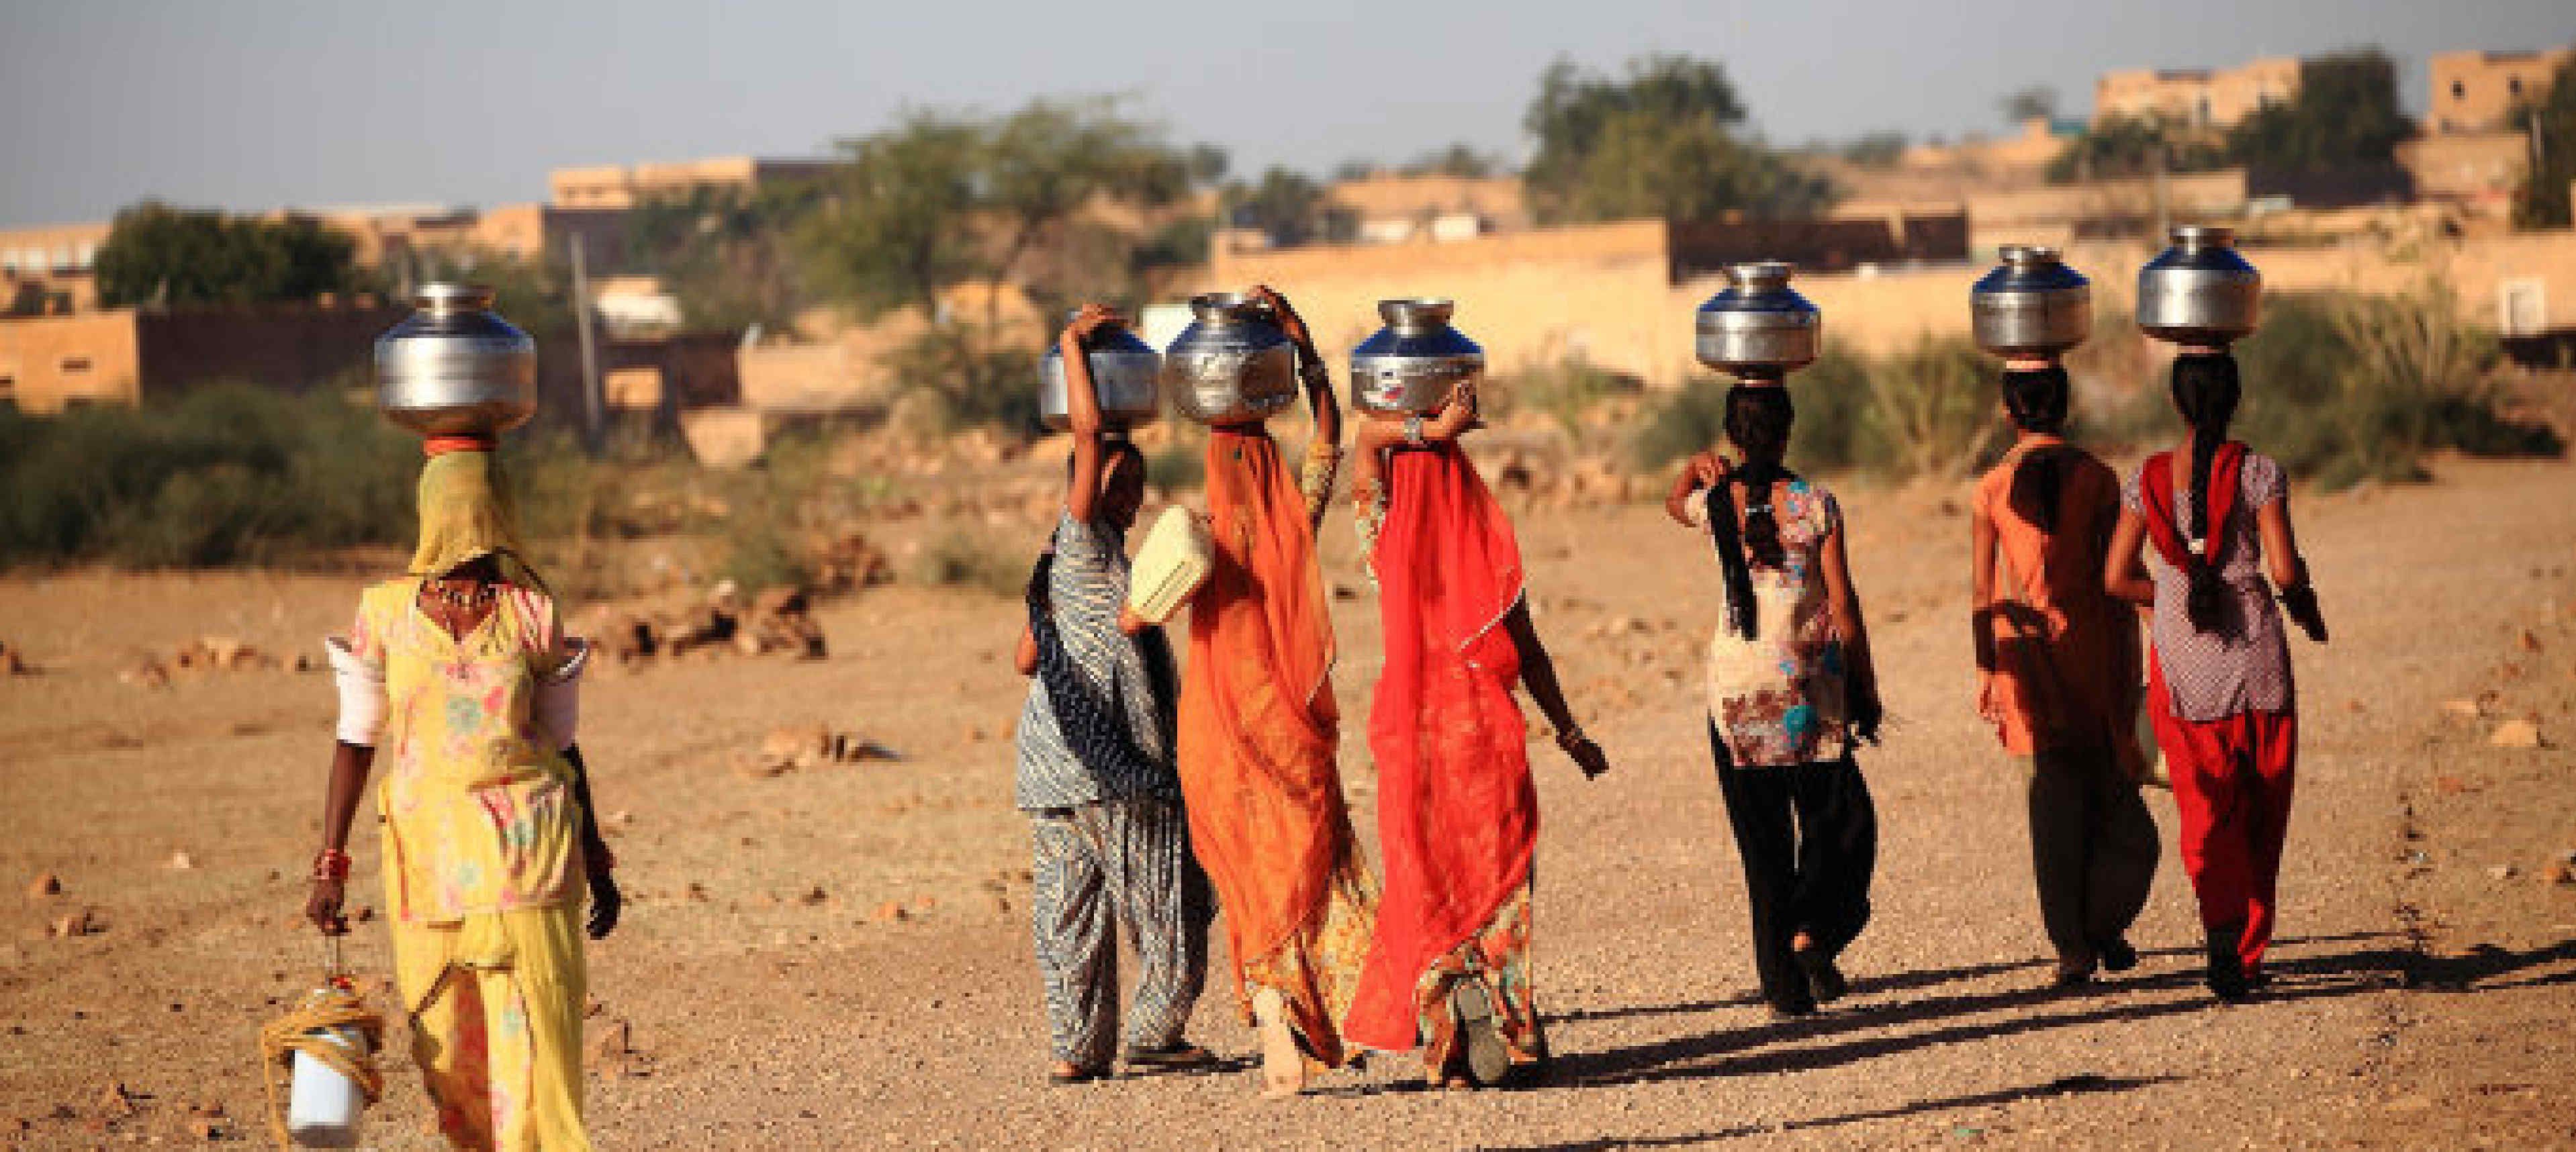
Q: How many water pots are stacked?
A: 0